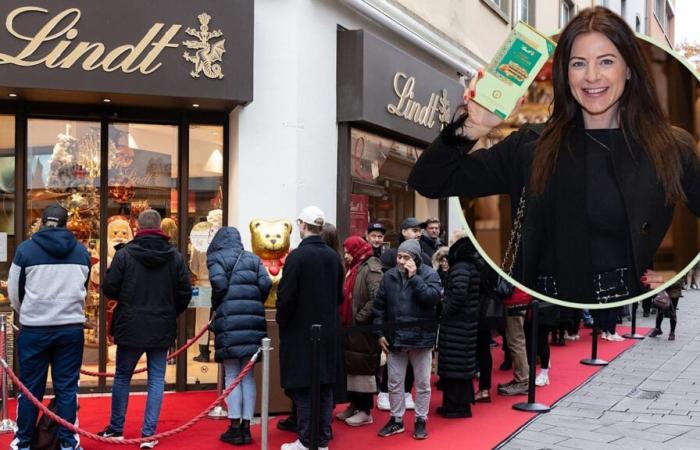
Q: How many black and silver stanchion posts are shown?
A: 7